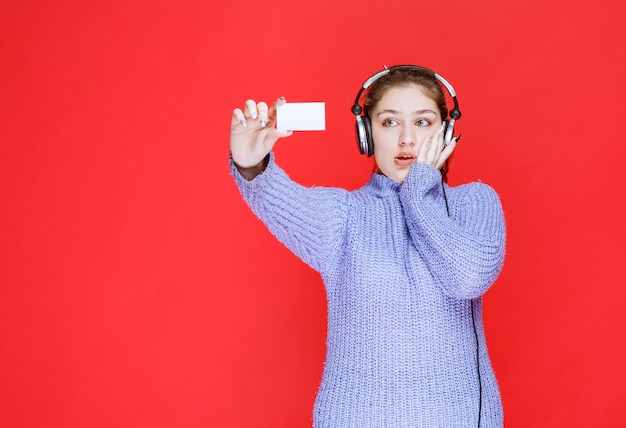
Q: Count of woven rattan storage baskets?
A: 0